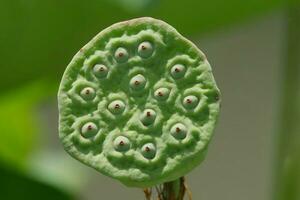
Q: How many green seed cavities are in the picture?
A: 14